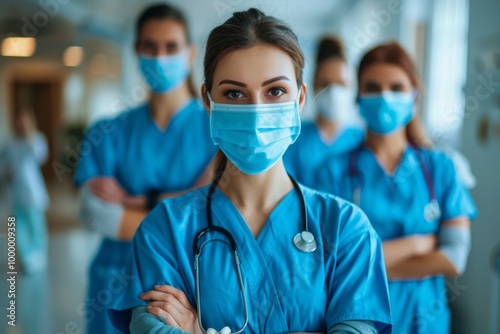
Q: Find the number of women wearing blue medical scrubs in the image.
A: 4